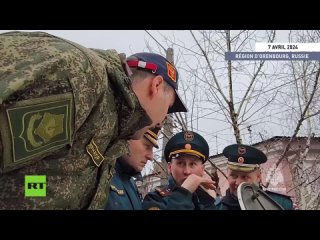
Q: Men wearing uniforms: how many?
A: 4